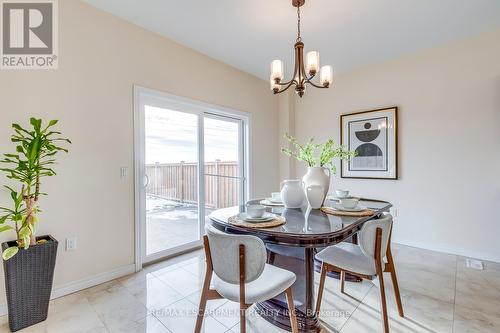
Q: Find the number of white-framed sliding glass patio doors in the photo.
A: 1